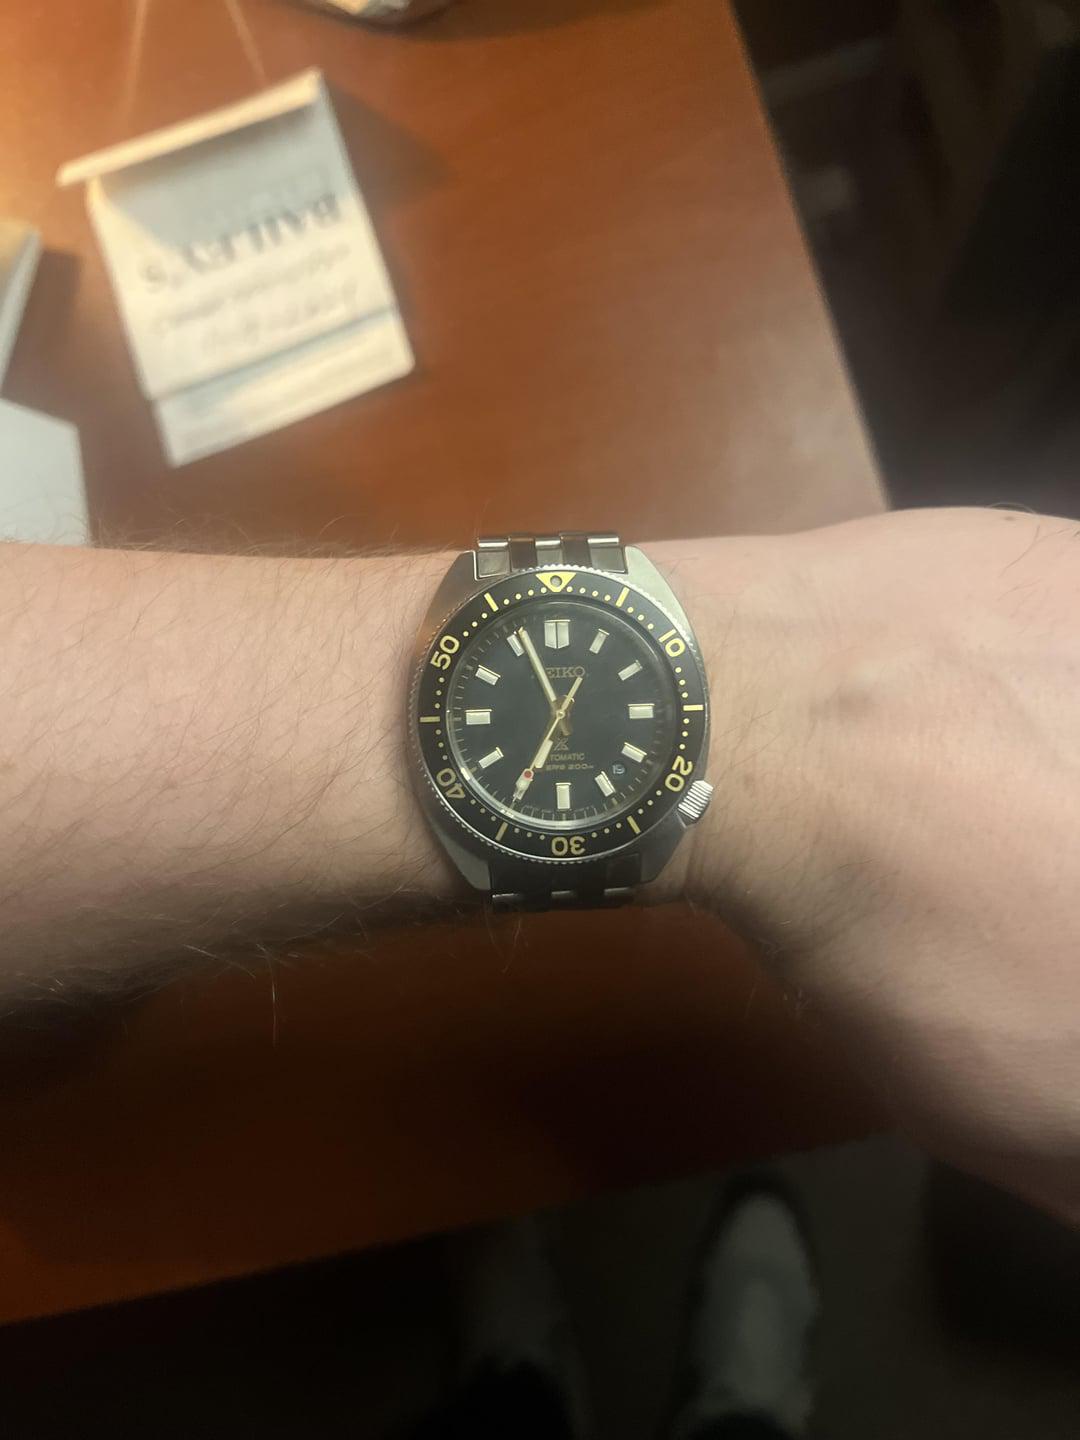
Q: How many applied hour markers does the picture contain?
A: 12